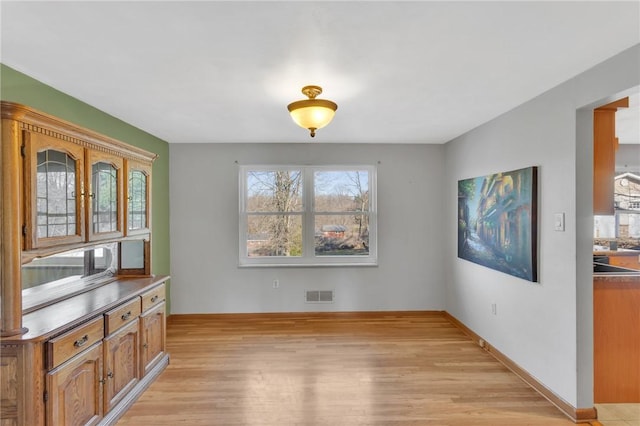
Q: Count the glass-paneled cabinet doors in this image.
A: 3